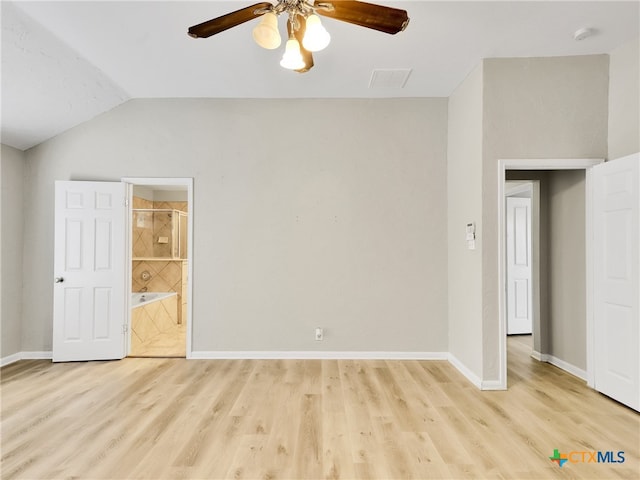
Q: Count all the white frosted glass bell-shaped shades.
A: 3